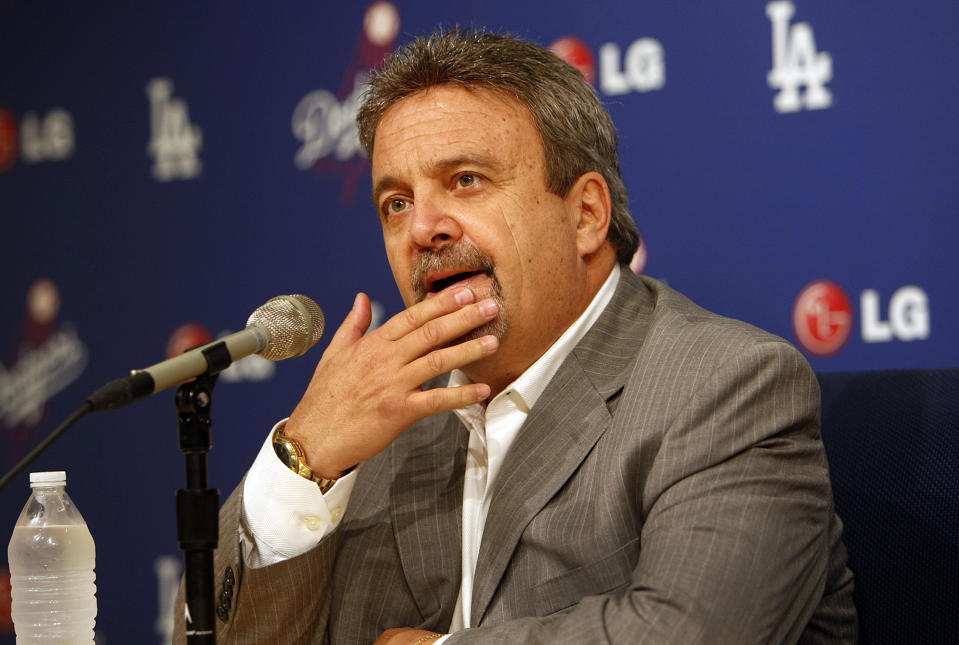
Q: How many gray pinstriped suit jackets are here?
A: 1